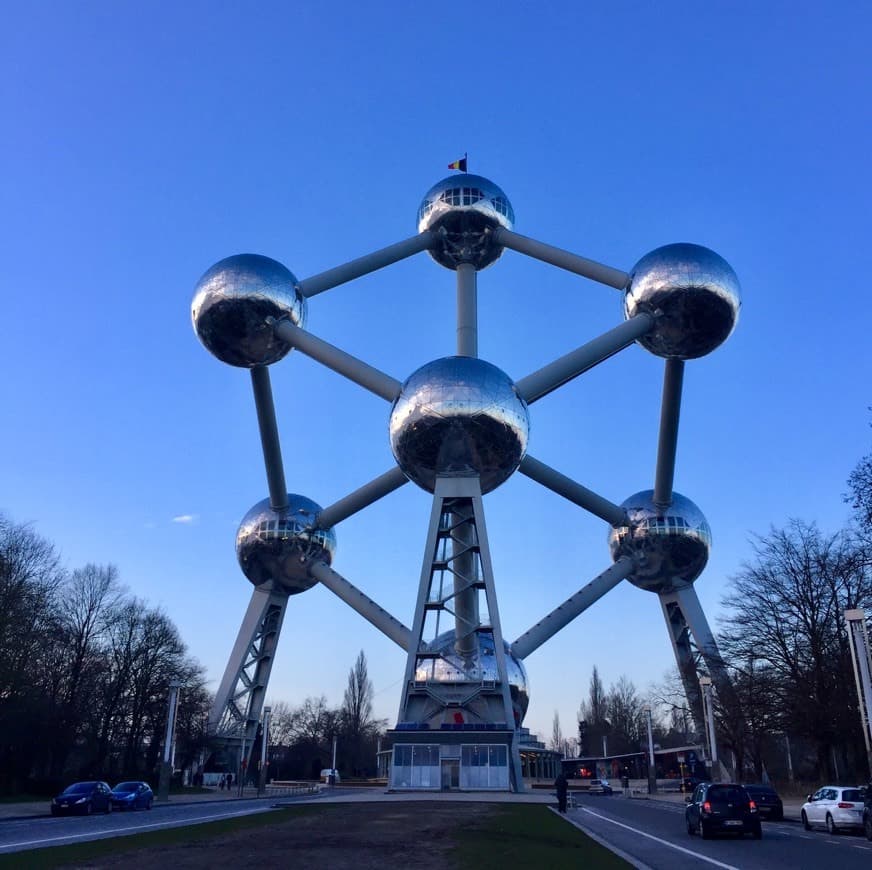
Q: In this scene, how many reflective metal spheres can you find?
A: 7